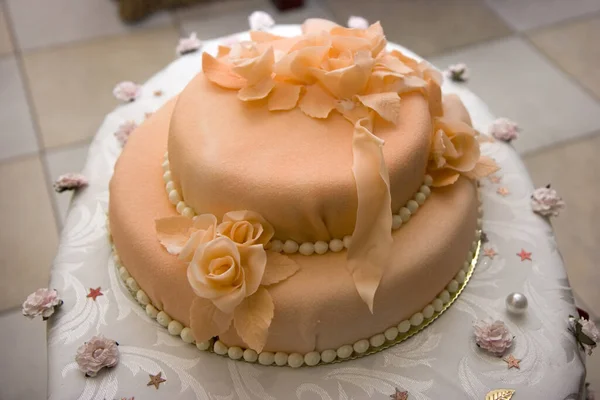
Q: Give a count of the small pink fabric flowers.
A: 13